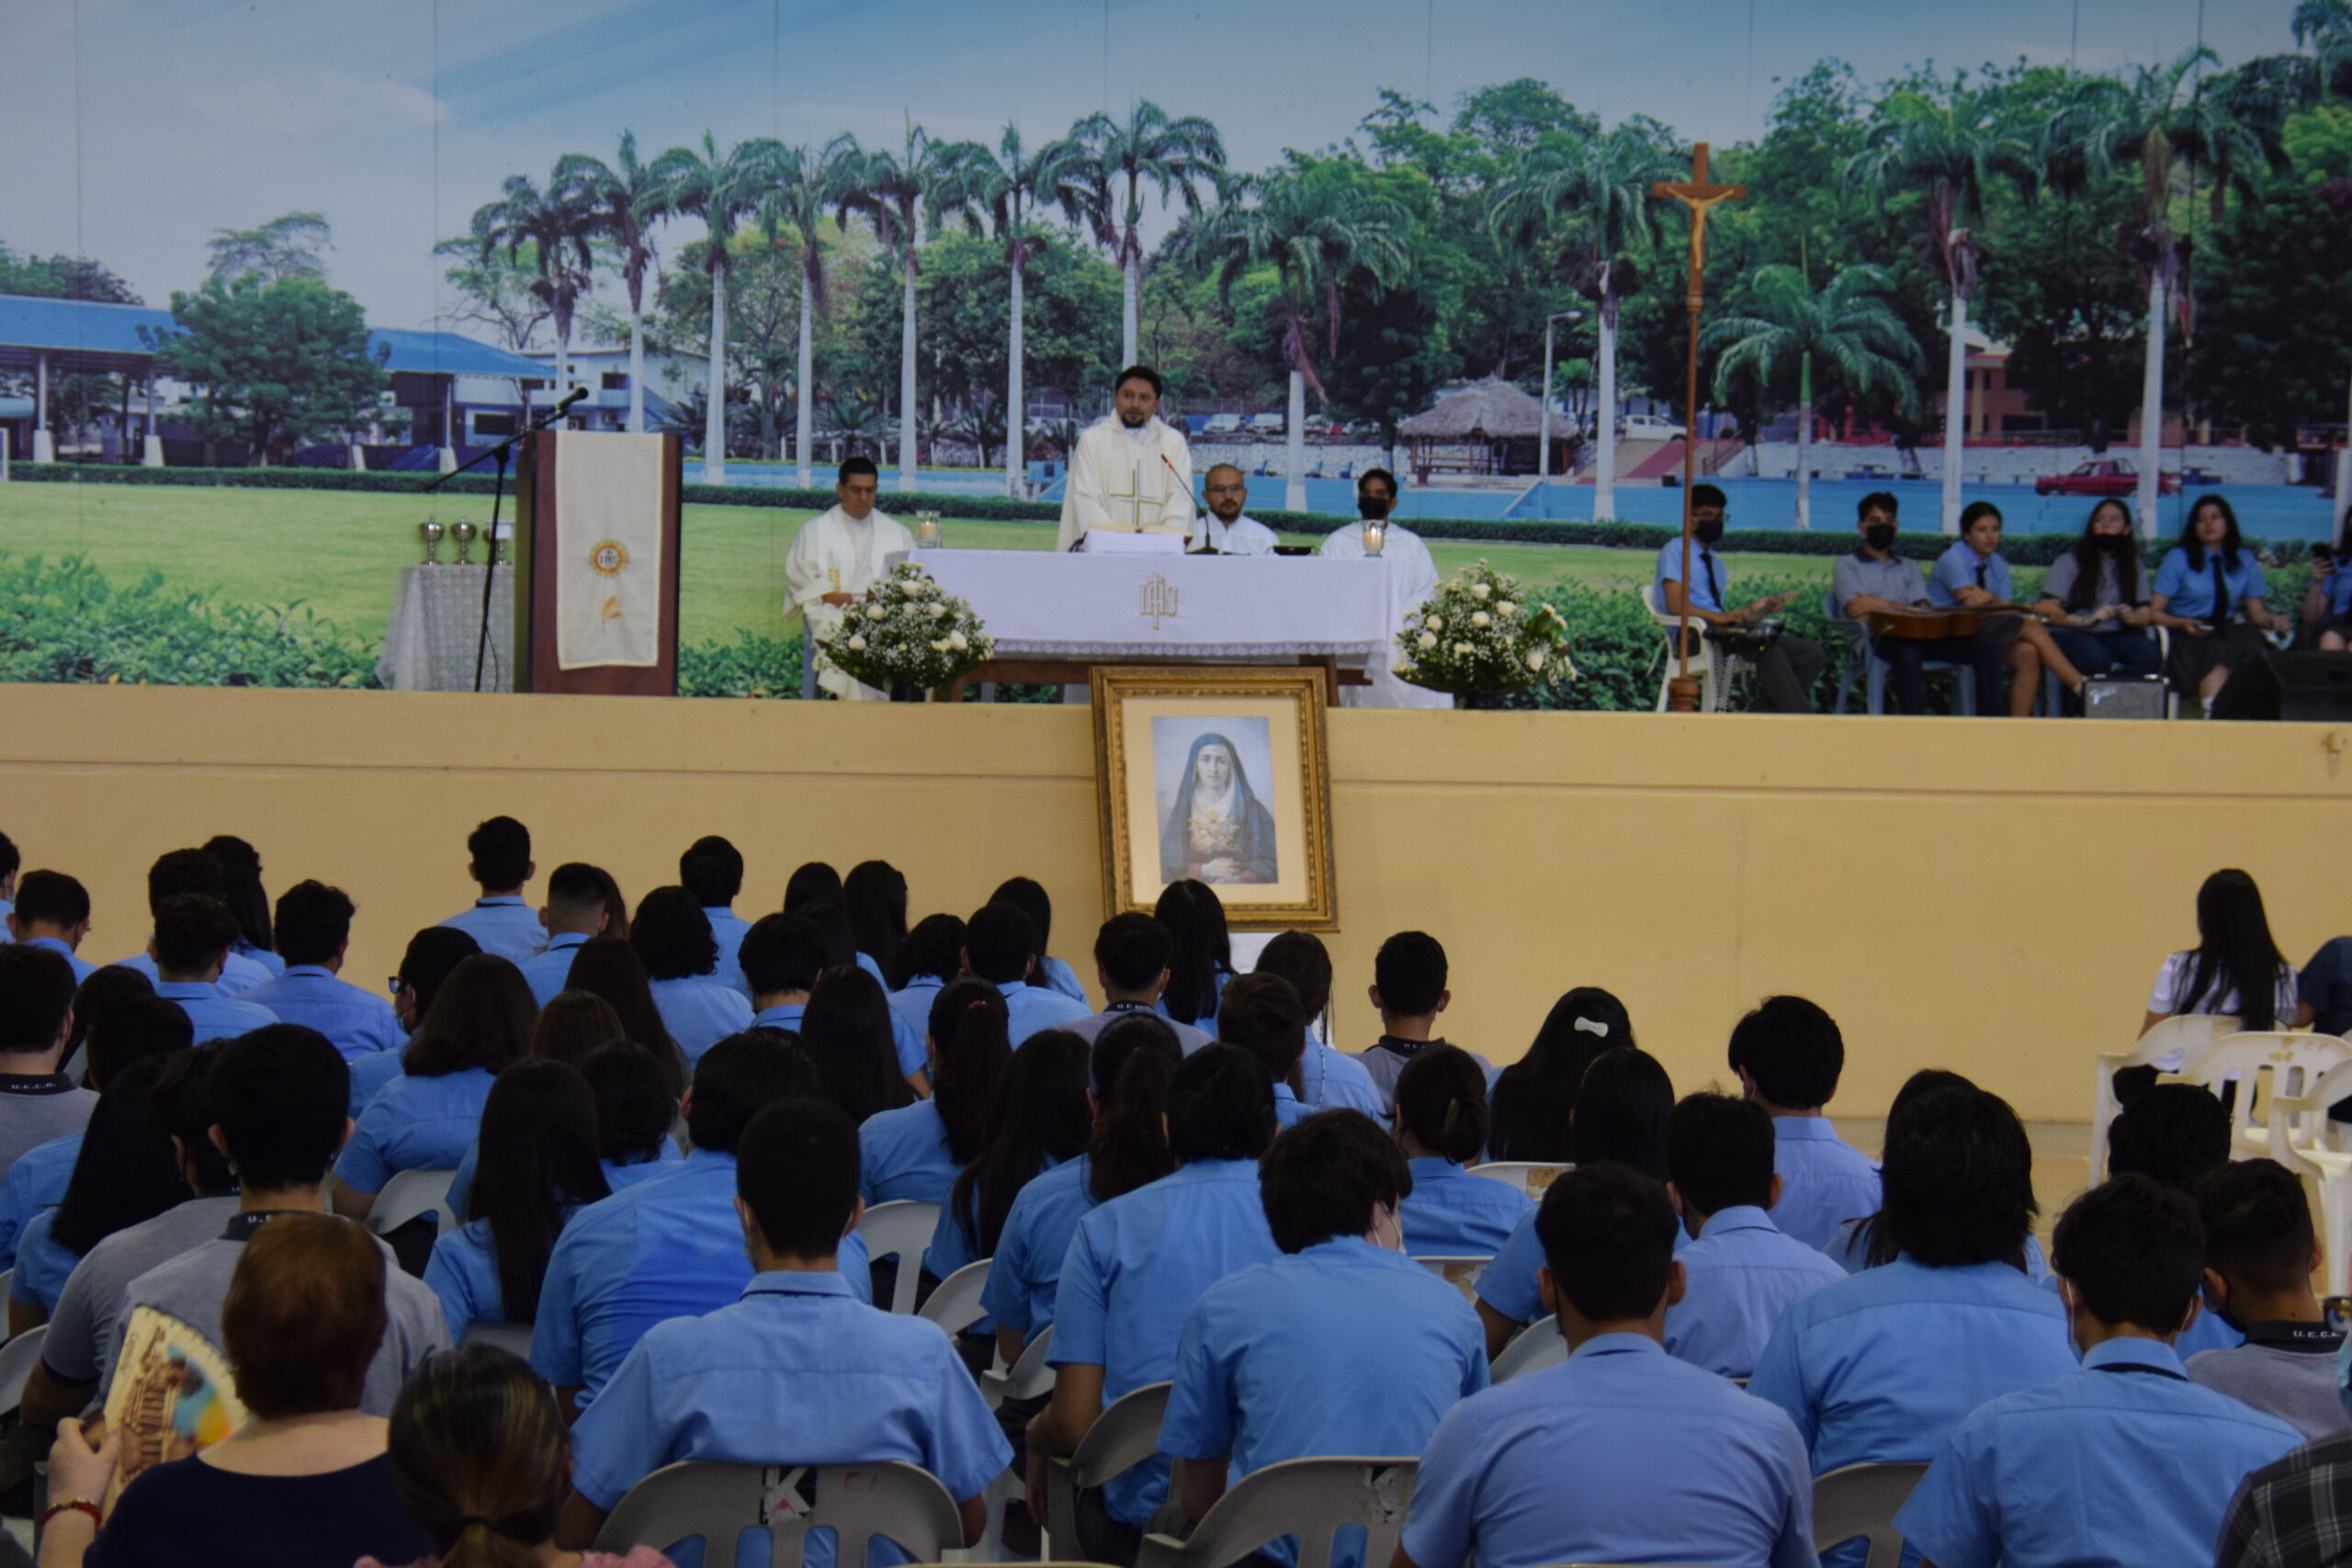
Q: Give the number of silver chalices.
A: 3